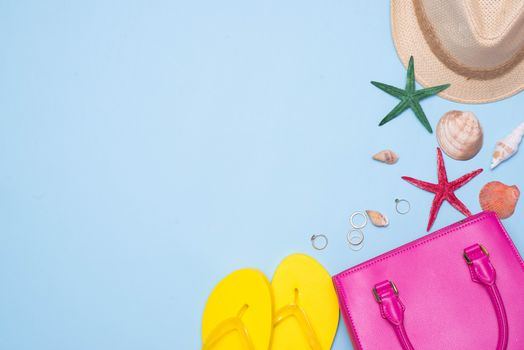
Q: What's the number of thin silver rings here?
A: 5